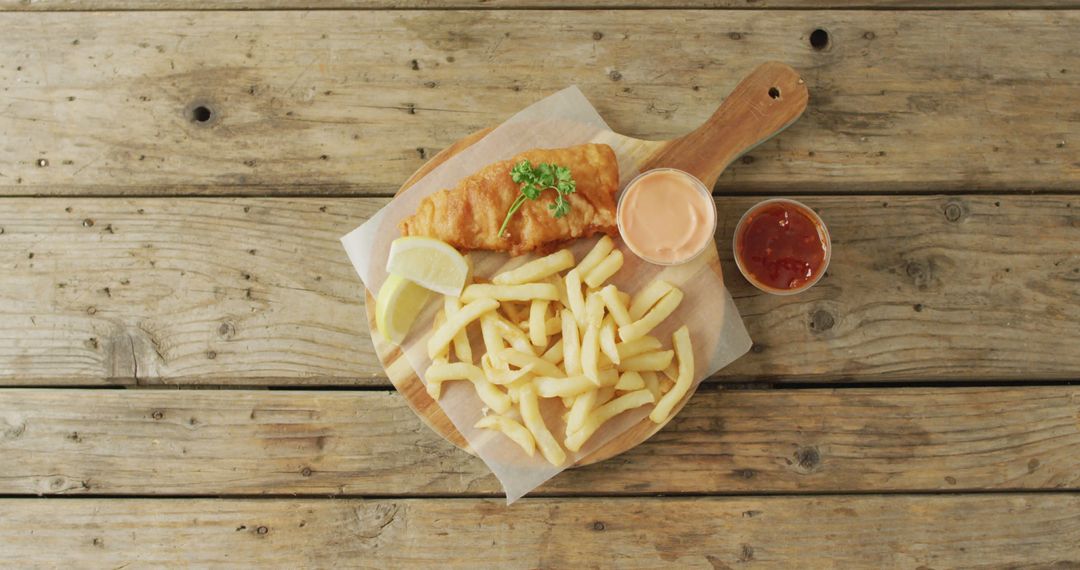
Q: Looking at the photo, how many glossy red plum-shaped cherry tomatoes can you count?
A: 0